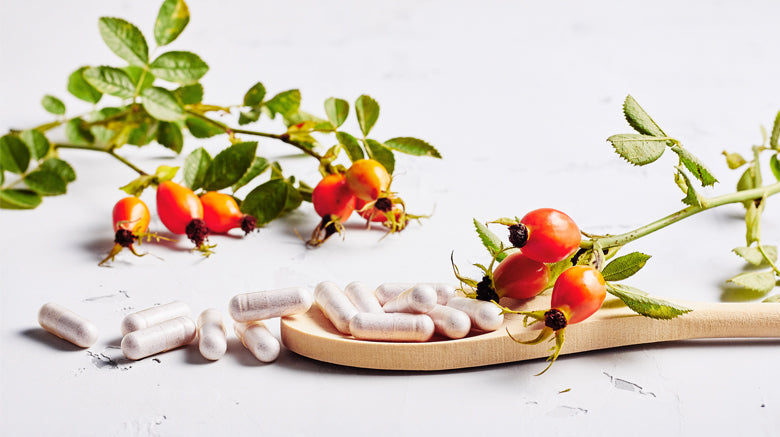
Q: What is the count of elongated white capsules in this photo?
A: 13